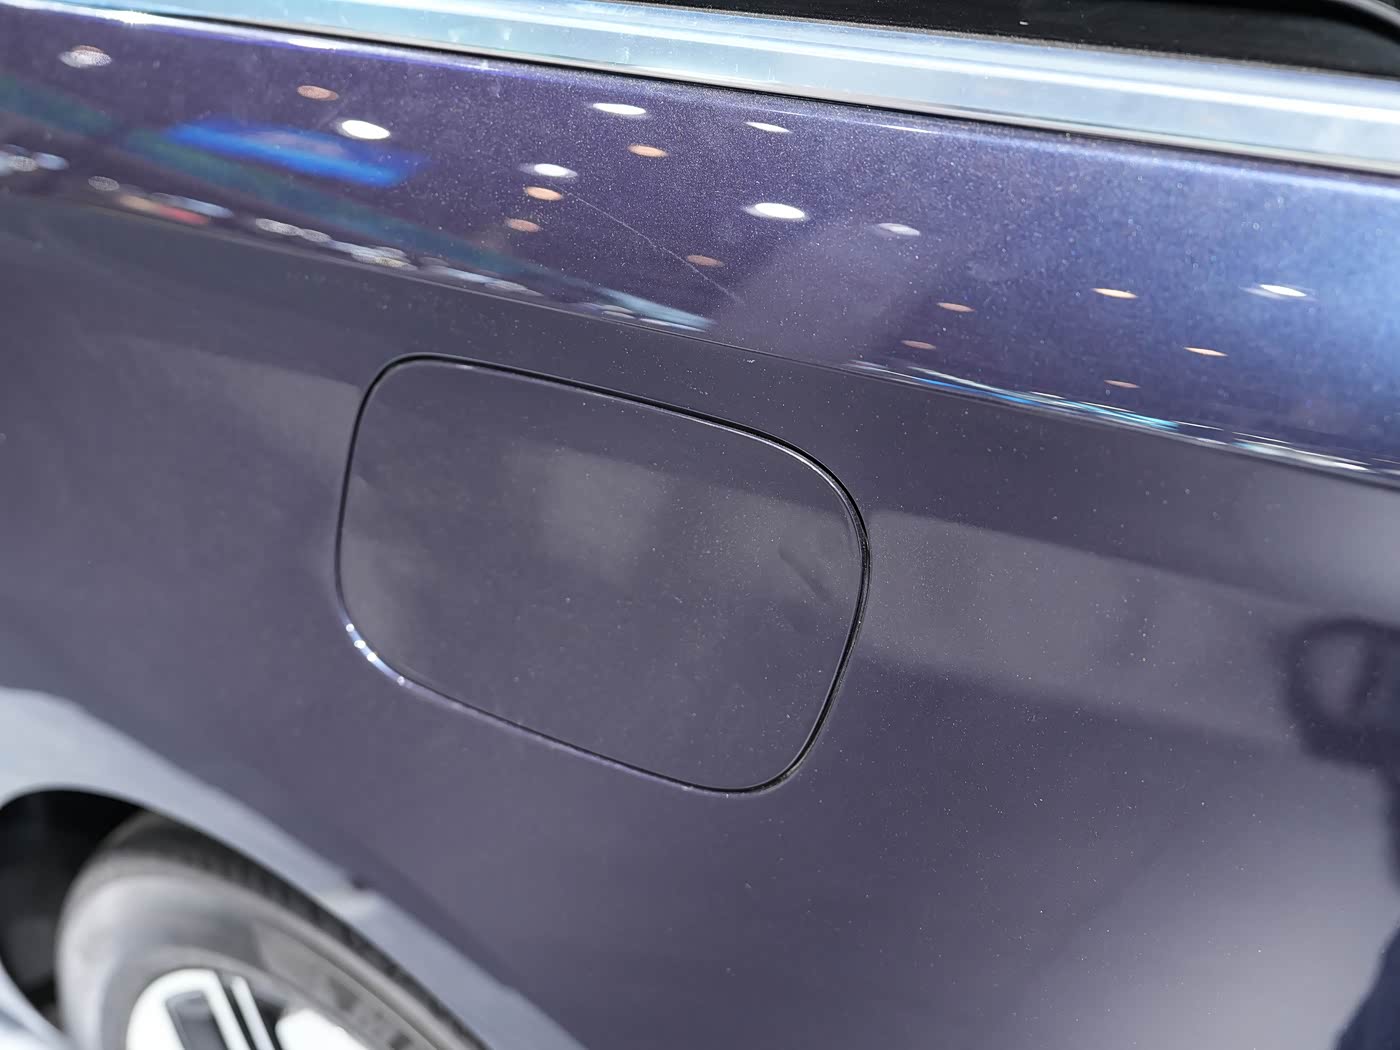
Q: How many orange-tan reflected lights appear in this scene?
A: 10